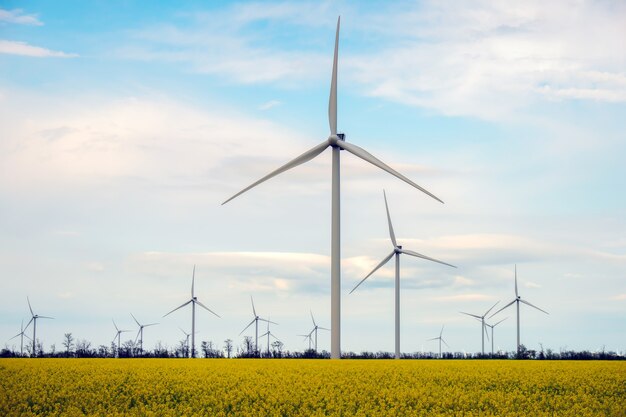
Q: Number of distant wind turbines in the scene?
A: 14